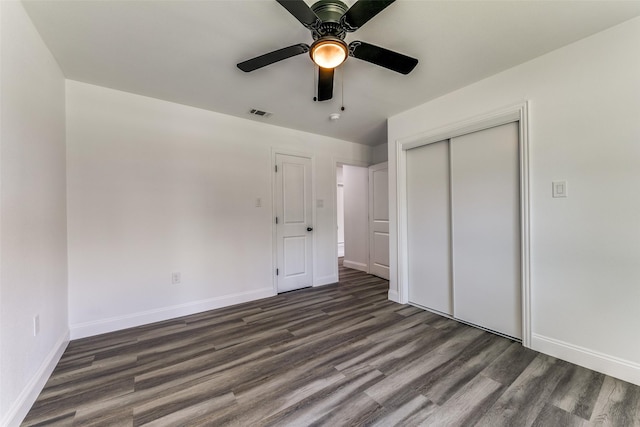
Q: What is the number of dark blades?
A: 5